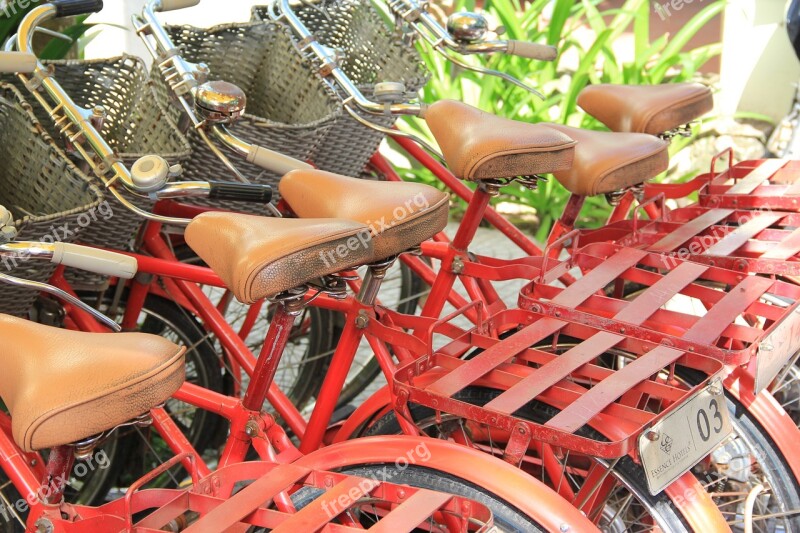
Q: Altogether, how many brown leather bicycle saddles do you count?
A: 6